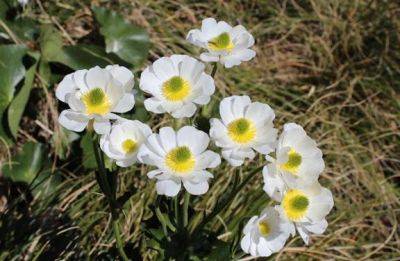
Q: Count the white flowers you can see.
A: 9